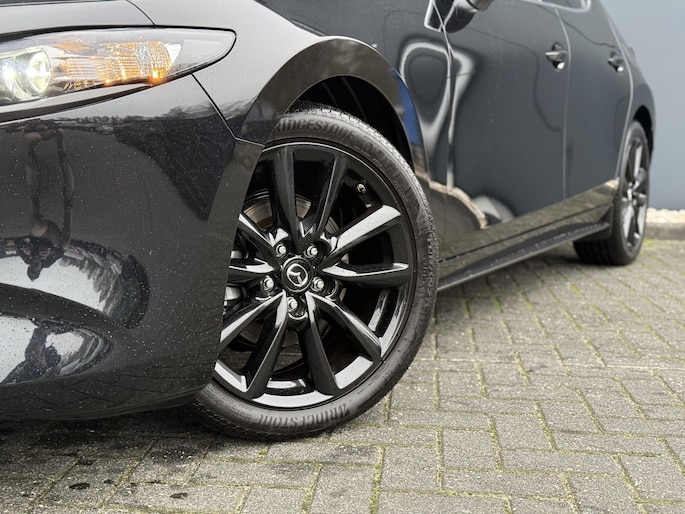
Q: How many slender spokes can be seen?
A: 10